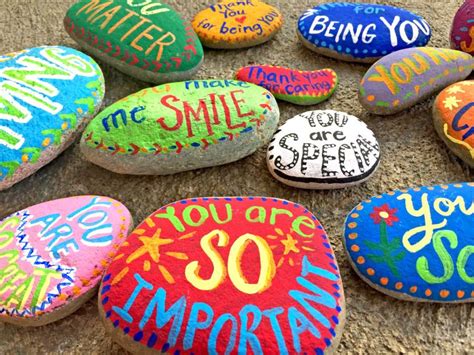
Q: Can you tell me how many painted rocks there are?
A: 13